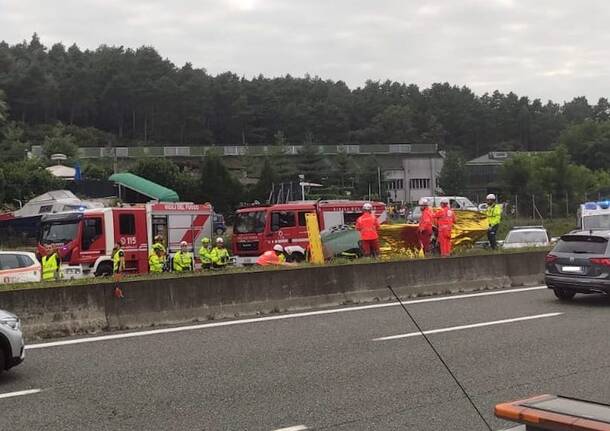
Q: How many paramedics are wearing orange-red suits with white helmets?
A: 3